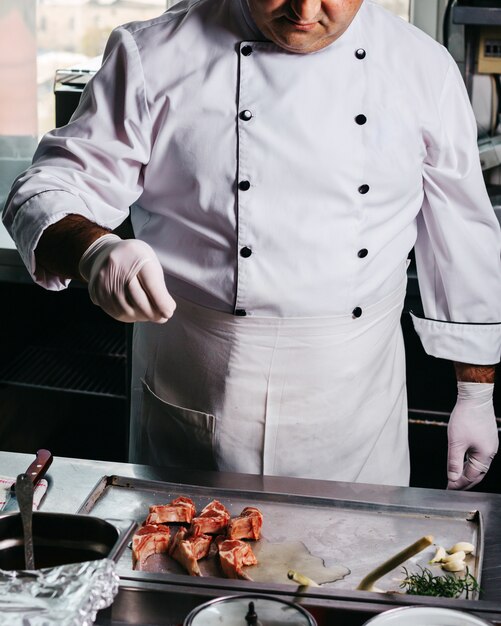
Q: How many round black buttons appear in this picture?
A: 10